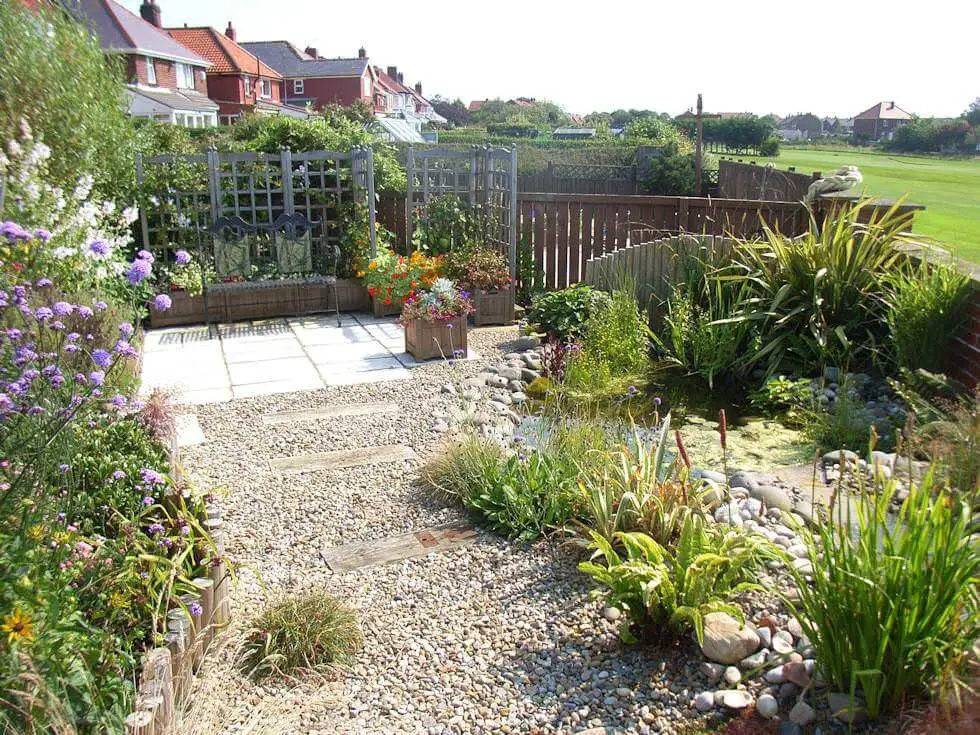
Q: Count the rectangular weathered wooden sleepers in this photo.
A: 3